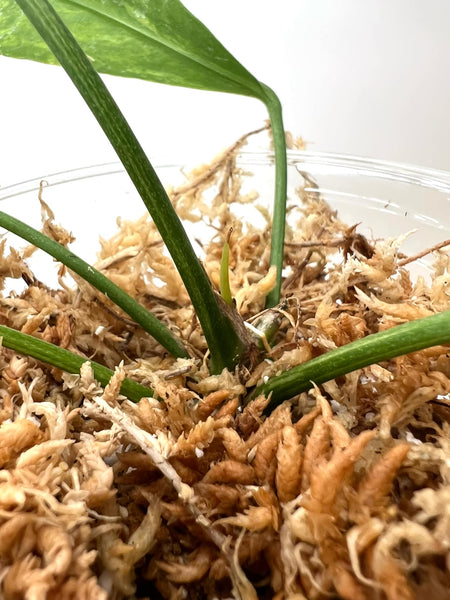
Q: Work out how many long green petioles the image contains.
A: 5